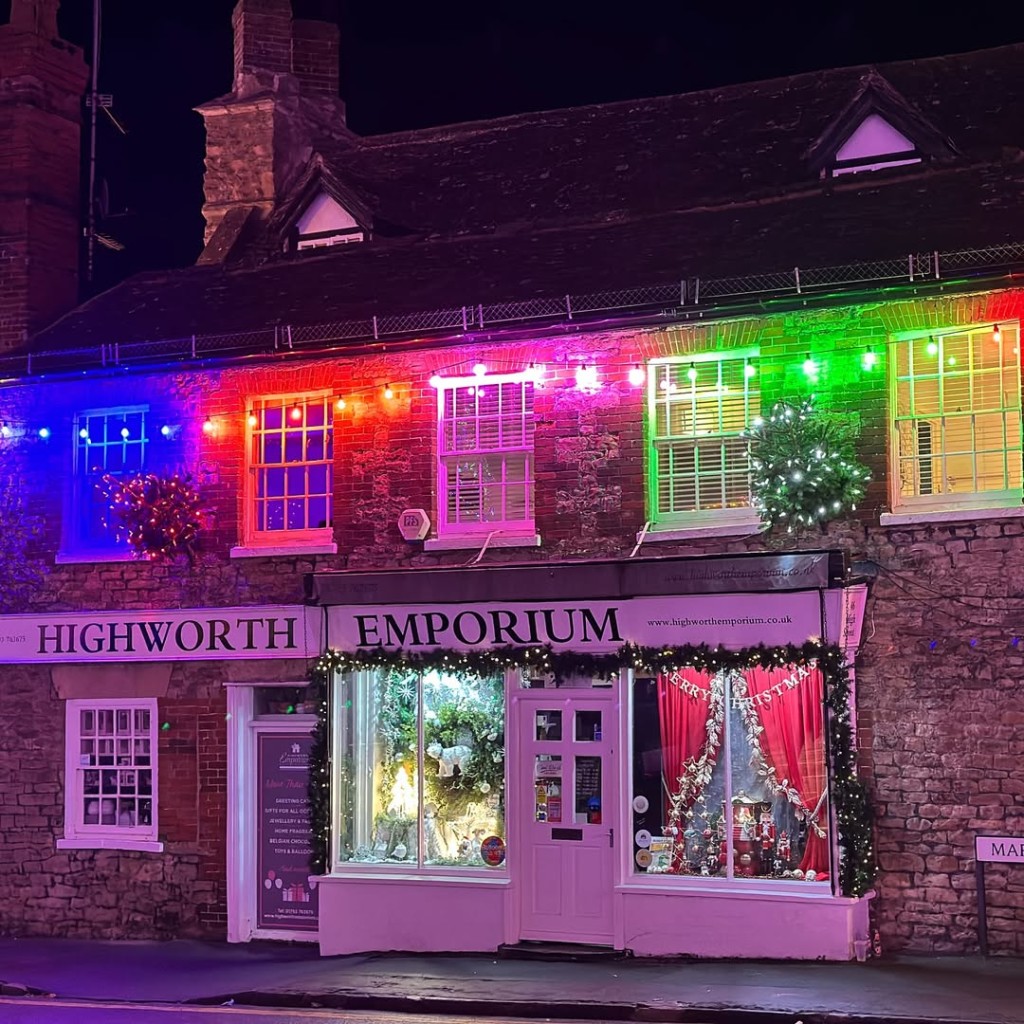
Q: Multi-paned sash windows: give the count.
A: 6